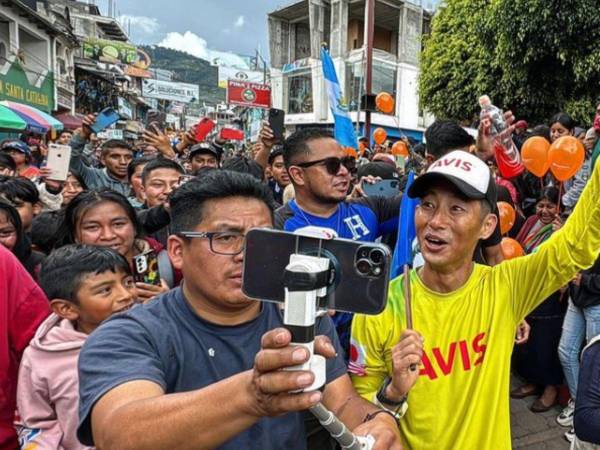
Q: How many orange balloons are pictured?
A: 8